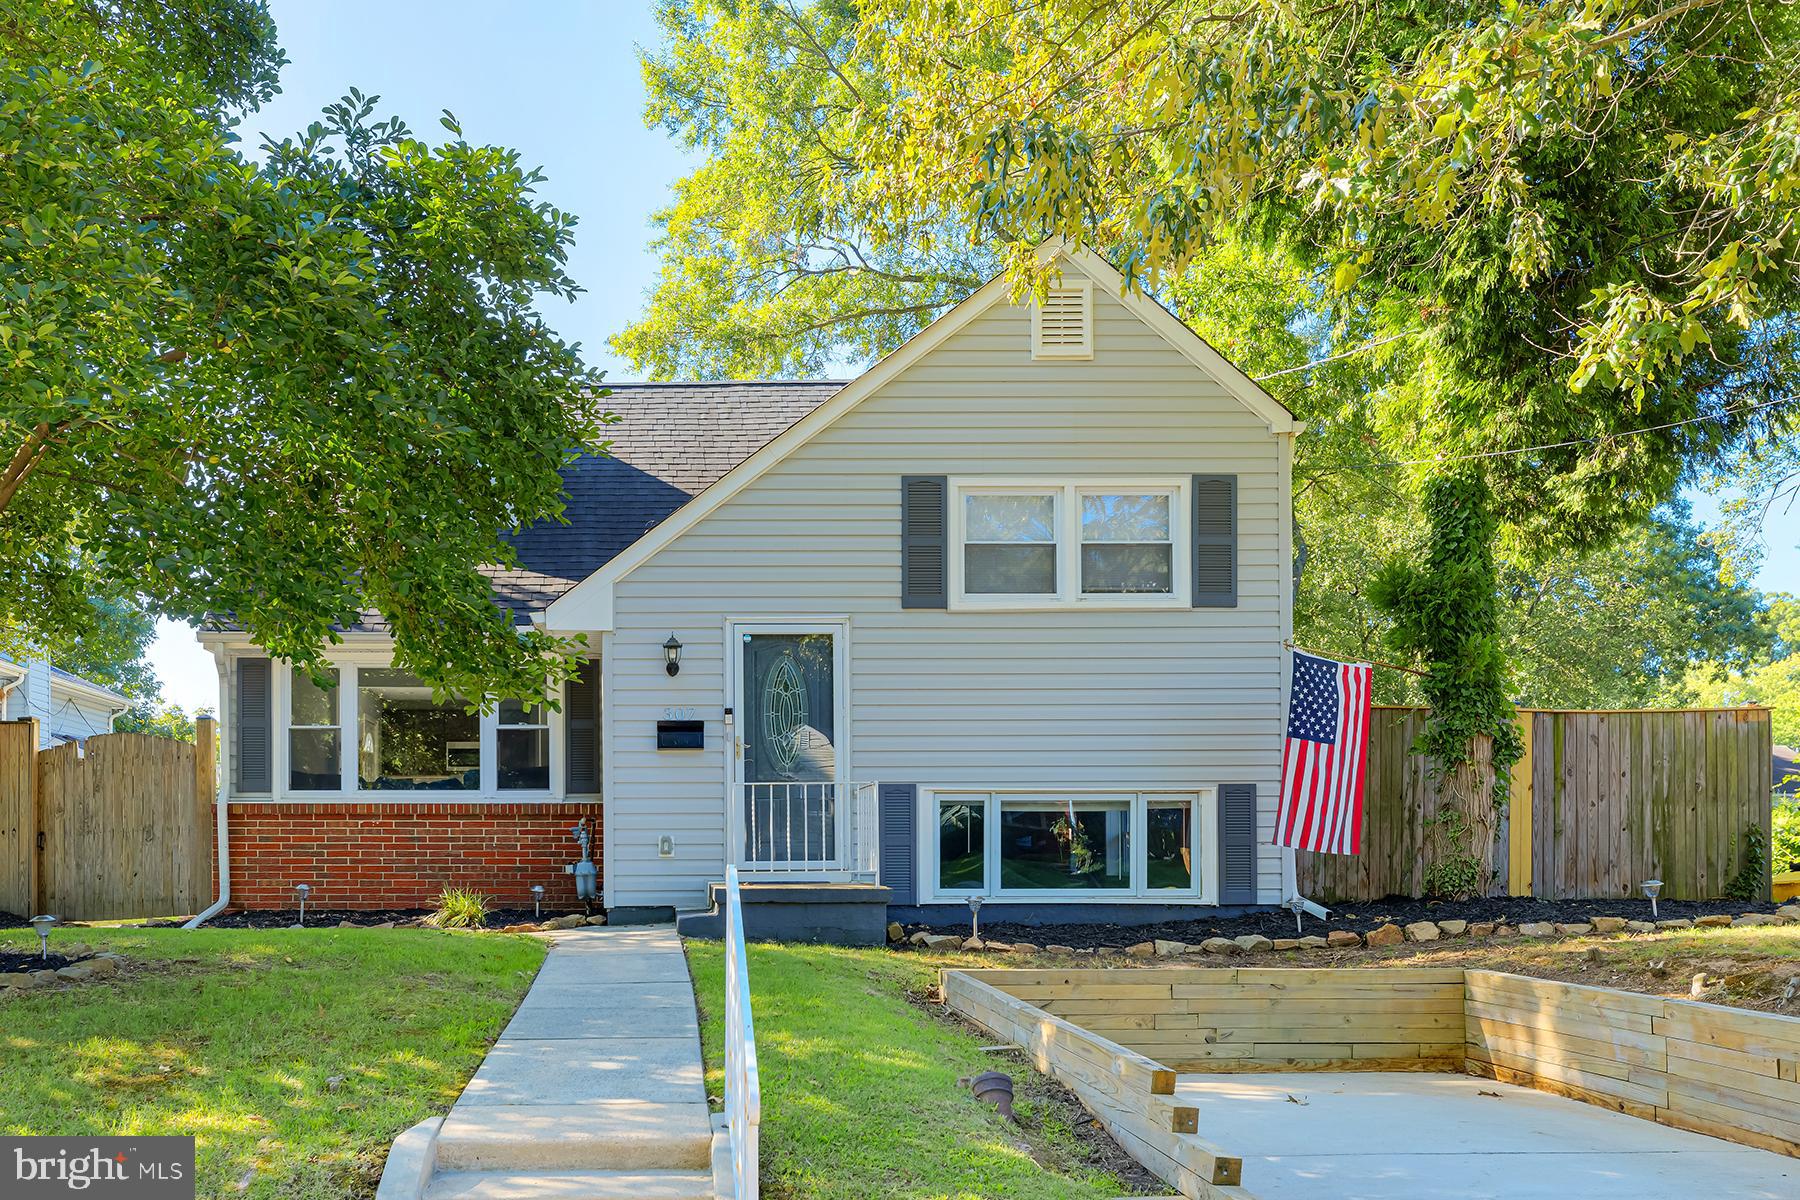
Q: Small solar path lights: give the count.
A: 6